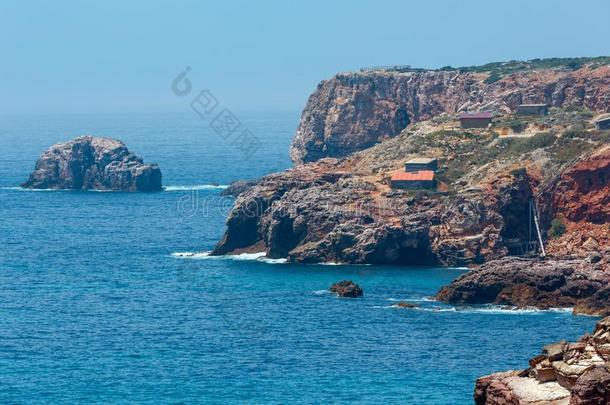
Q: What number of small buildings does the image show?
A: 5